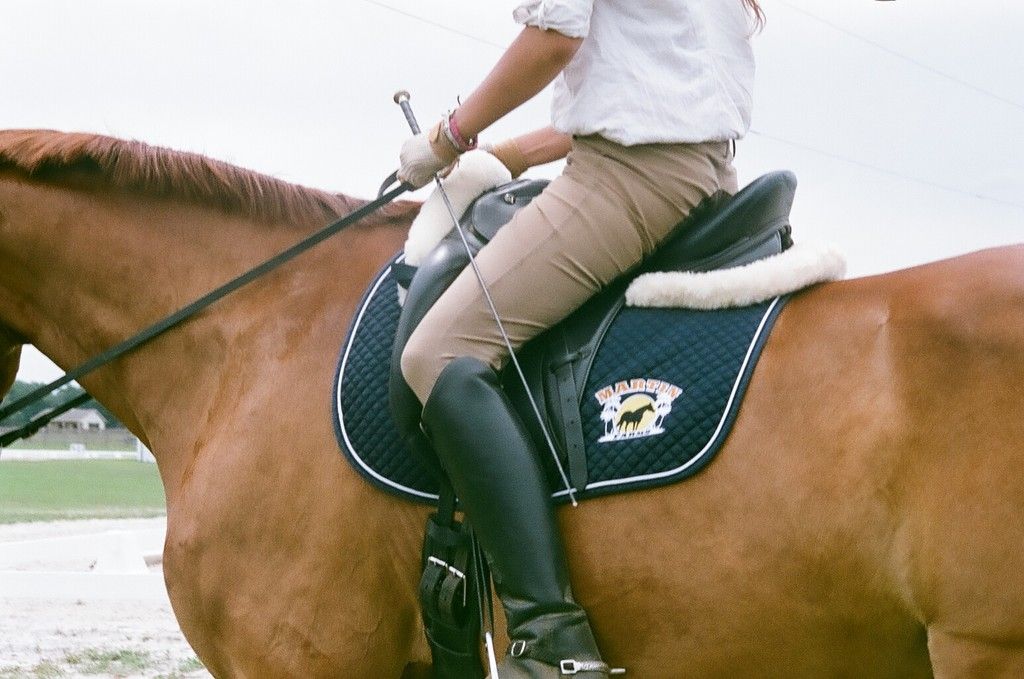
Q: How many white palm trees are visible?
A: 4